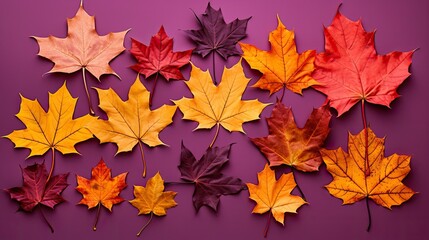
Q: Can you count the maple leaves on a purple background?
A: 15